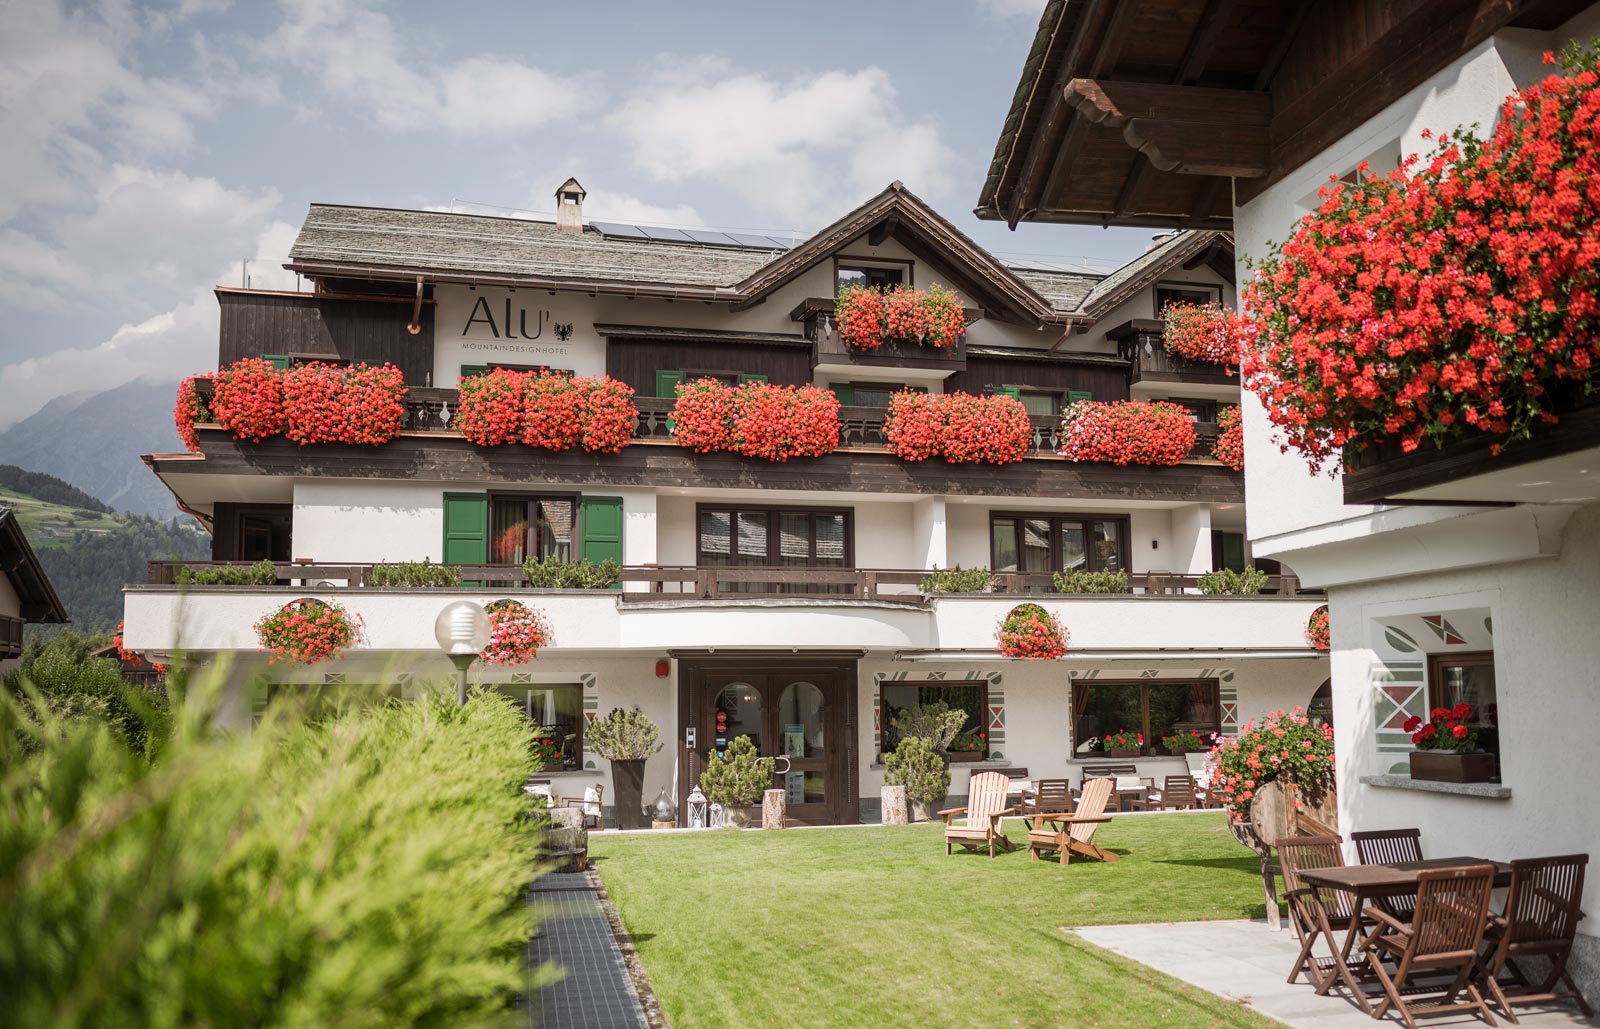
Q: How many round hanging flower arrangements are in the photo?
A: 4